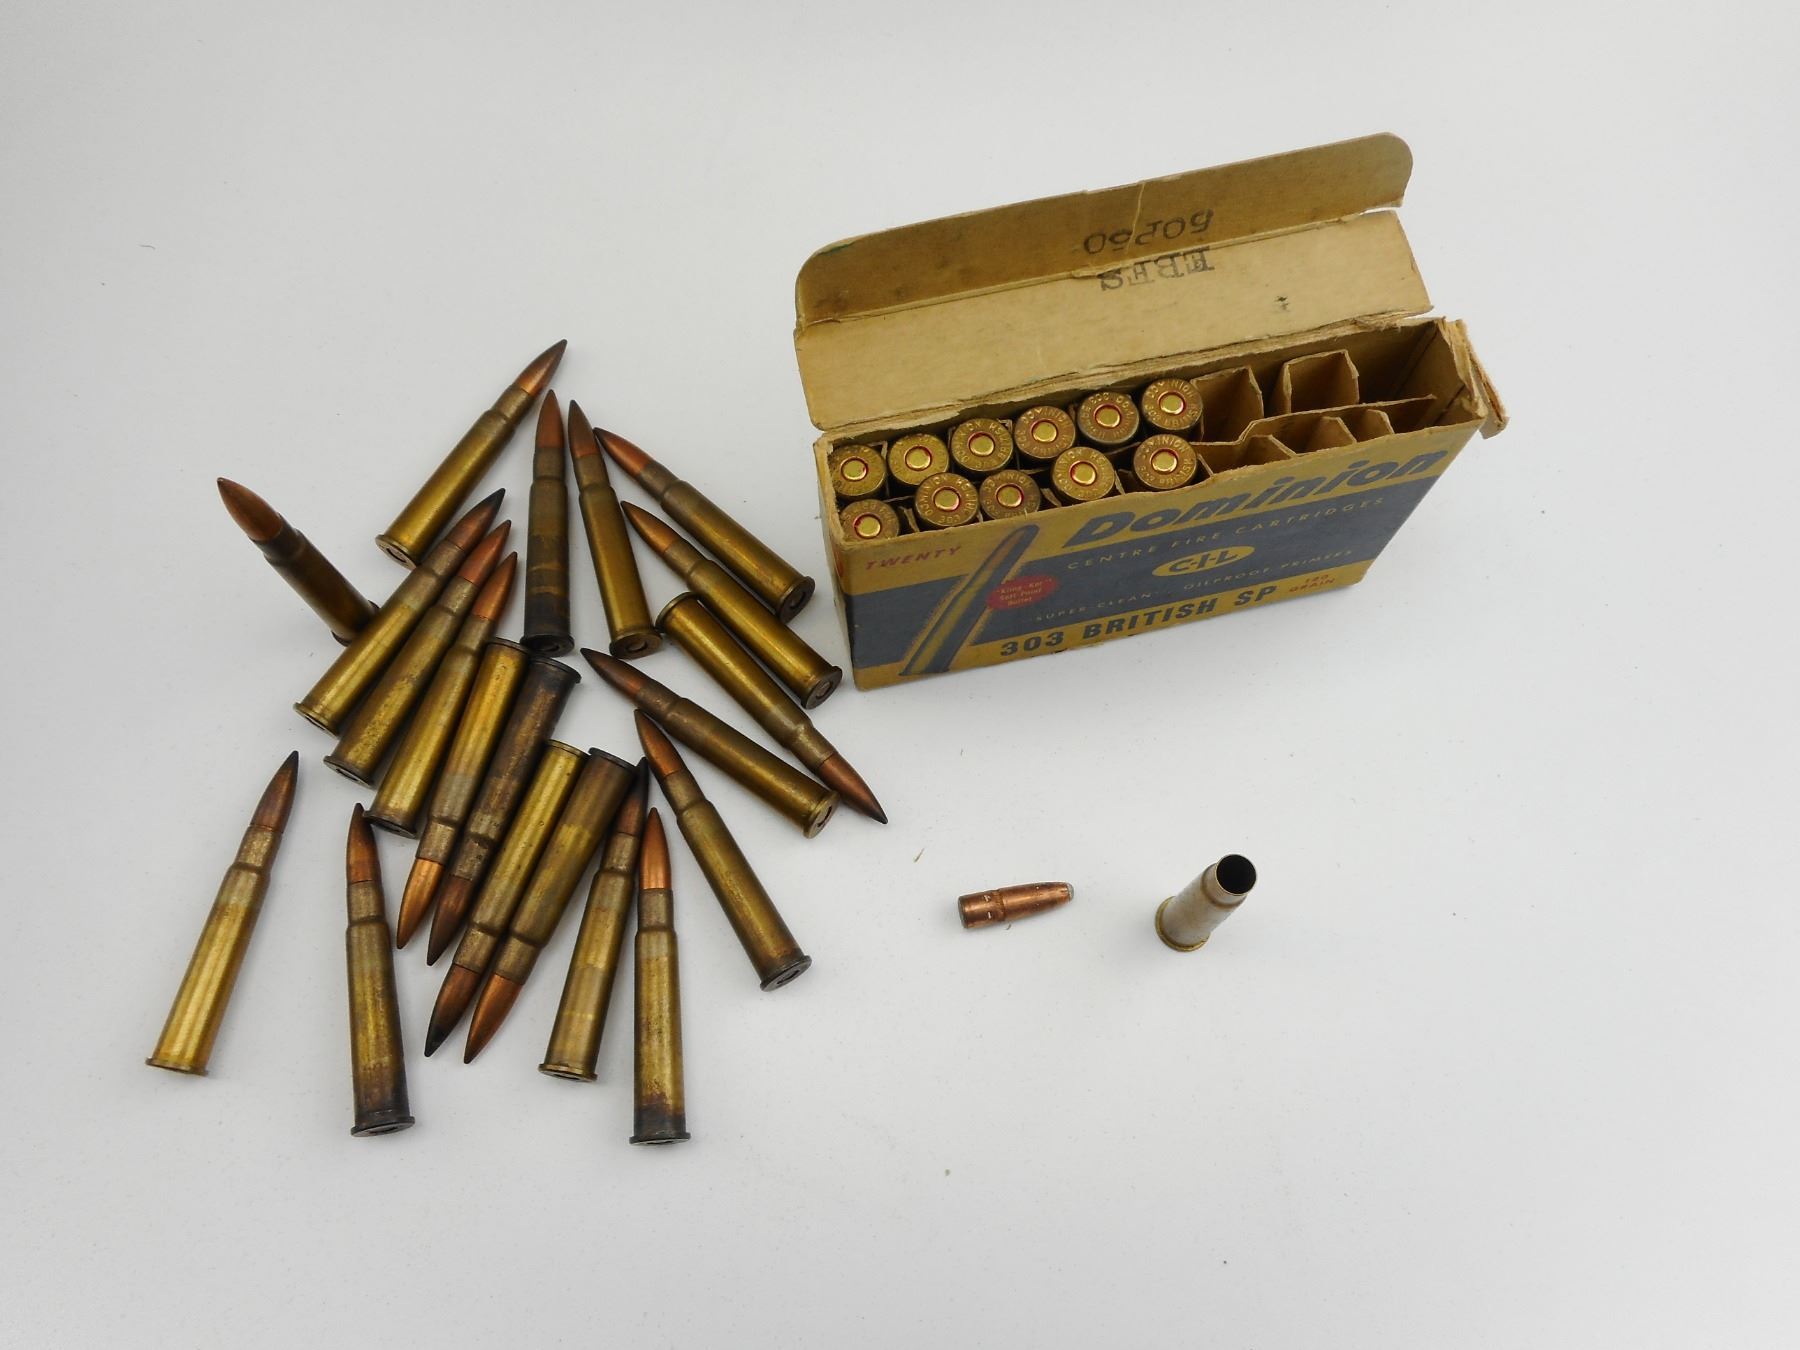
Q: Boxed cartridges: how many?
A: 11